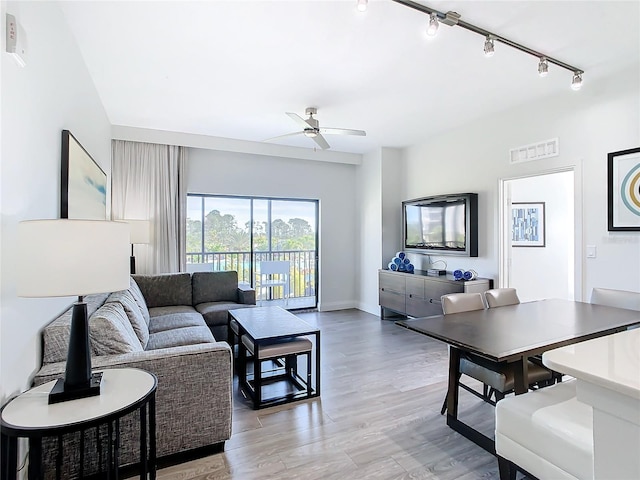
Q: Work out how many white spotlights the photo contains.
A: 5